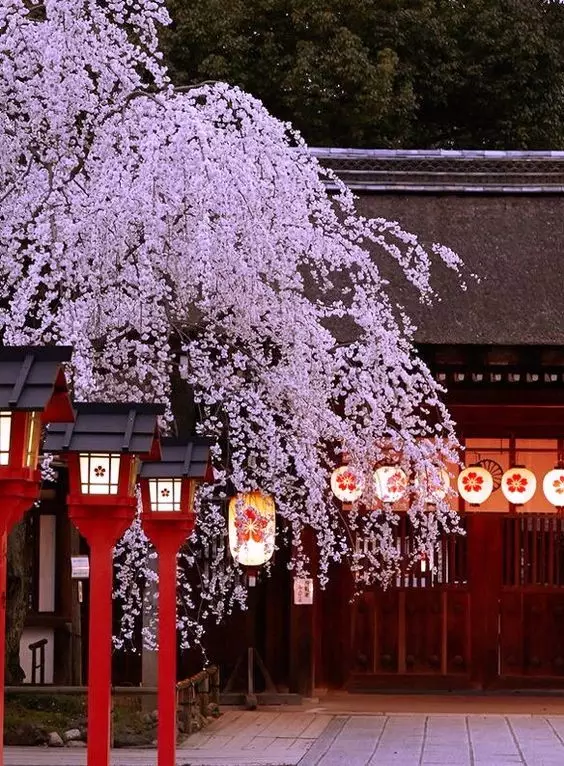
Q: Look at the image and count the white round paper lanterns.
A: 6